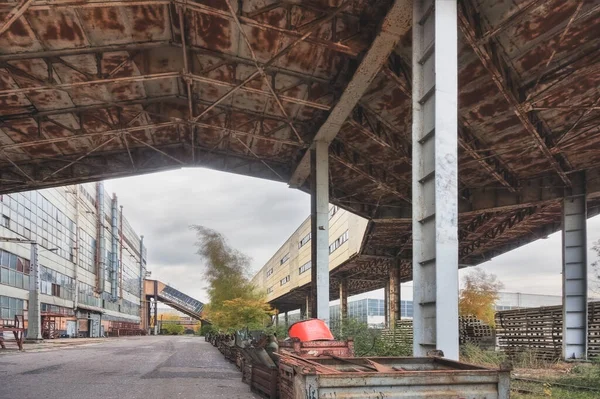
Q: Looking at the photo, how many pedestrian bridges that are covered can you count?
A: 1